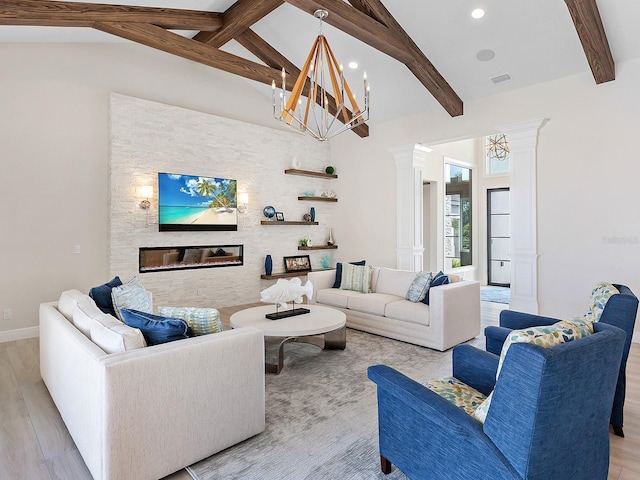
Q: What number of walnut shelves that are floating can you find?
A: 5